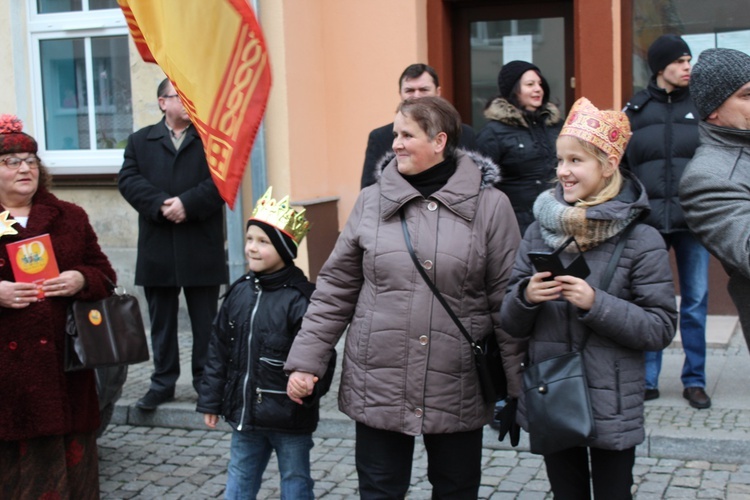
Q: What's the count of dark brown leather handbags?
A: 1